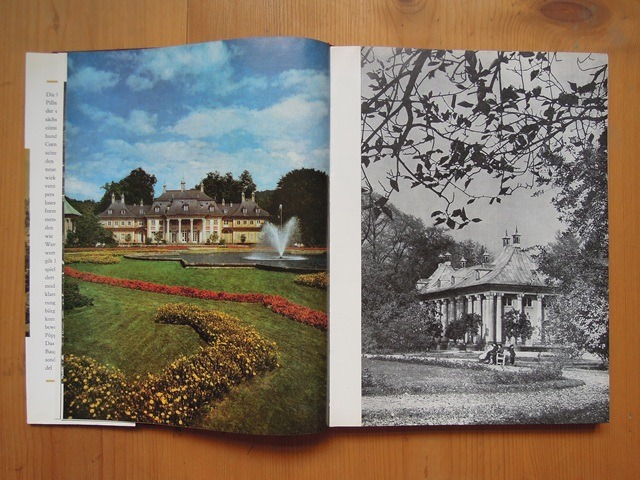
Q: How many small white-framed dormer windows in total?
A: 9